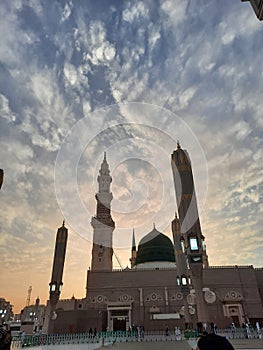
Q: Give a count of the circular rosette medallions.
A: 5